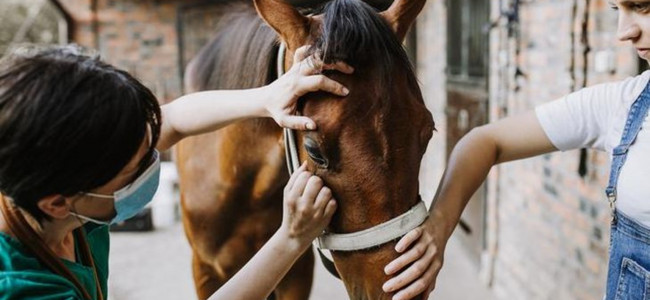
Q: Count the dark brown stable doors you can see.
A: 1